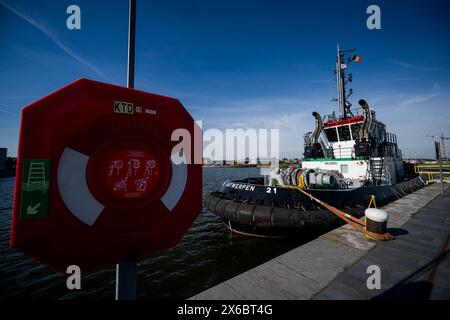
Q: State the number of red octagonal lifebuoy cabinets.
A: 1